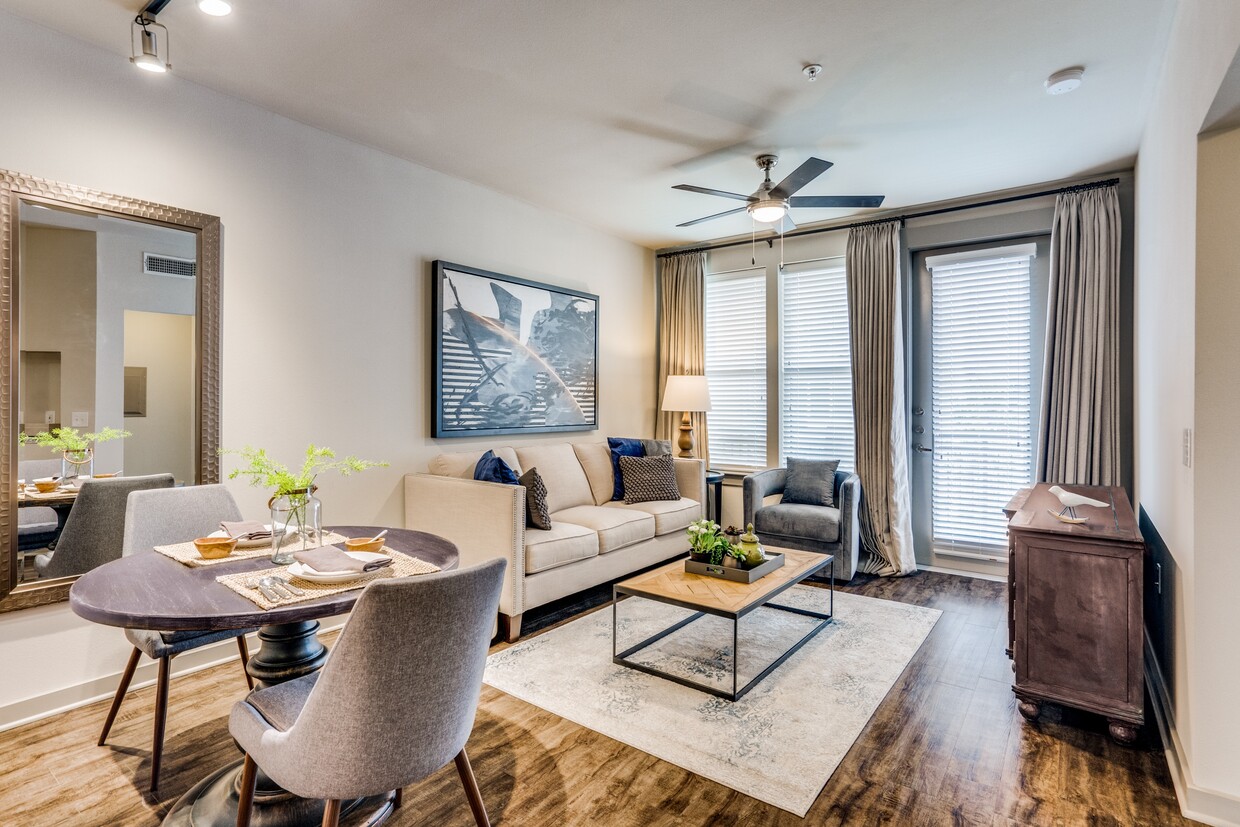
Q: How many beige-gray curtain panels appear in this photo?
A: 3